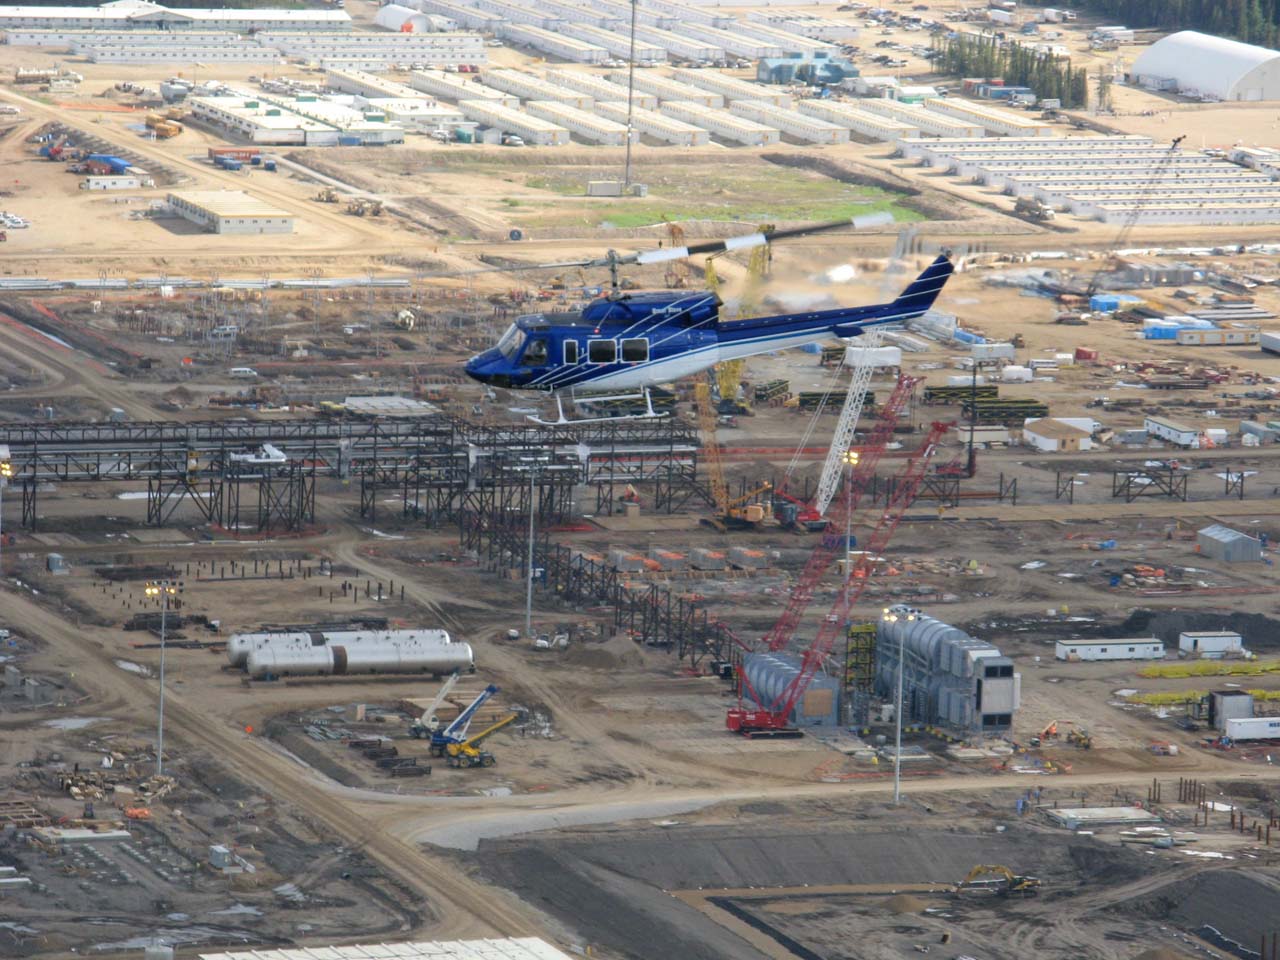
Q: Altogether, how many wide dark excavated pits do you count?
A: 1